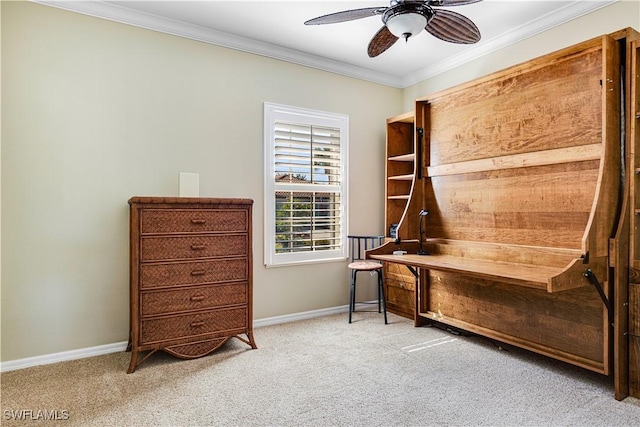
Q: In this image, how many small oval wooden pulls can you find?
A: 5